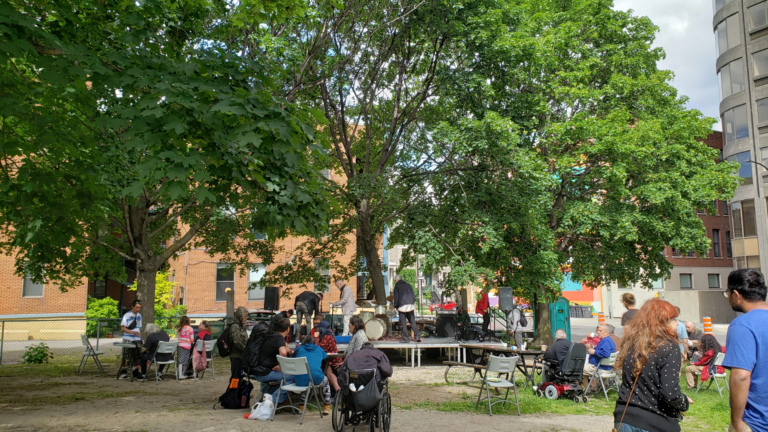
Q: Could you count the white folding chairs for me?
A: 7